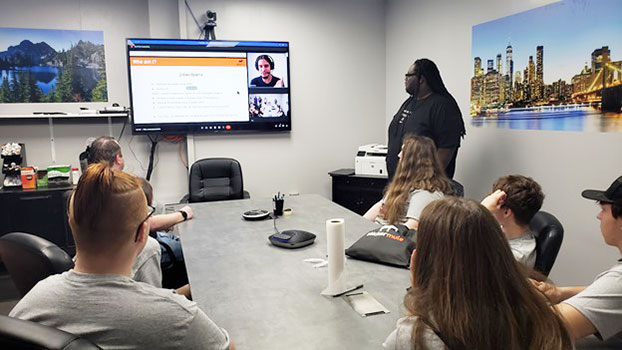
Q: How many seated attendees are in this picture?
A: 7